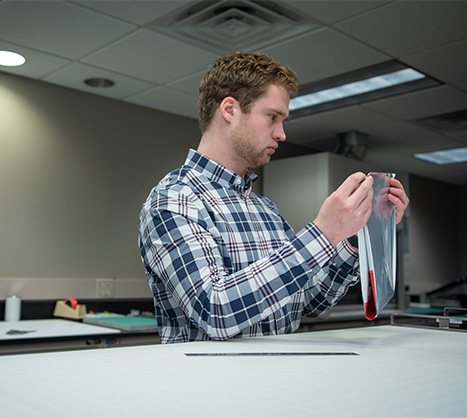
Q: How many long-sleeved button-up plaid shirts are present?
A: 1